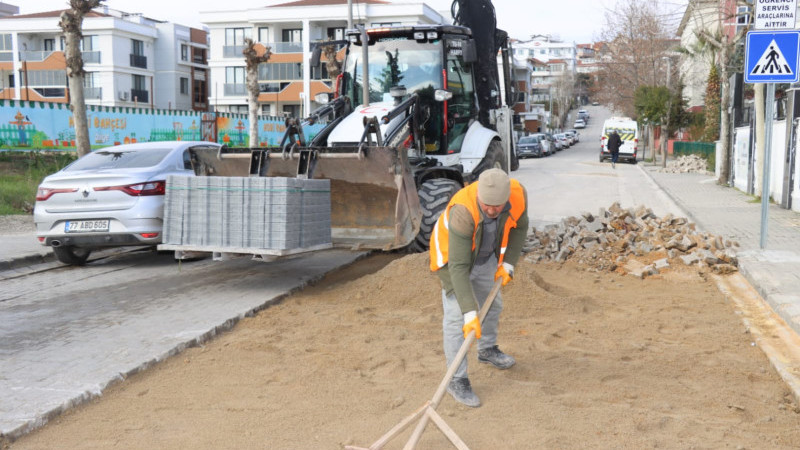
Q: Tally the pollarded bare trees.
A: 3